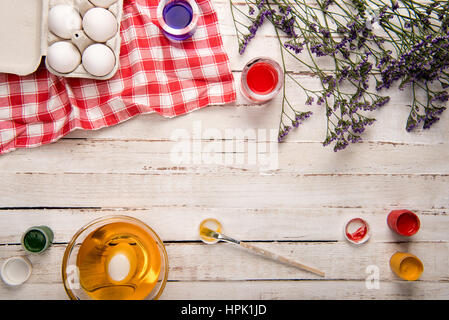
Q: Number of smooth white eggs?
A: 6